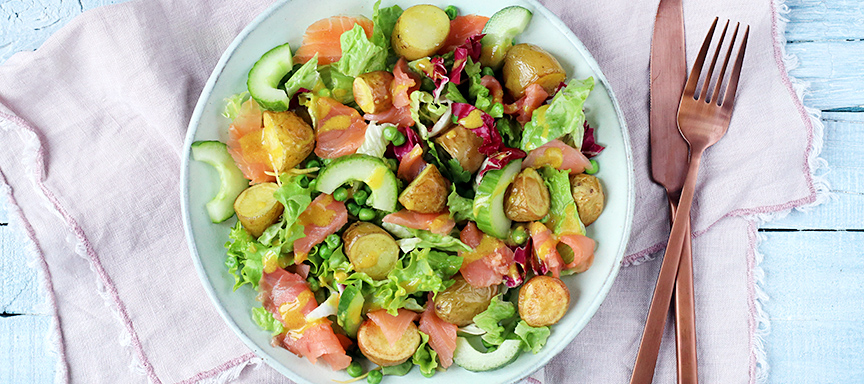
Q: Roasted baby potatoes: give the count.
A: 13